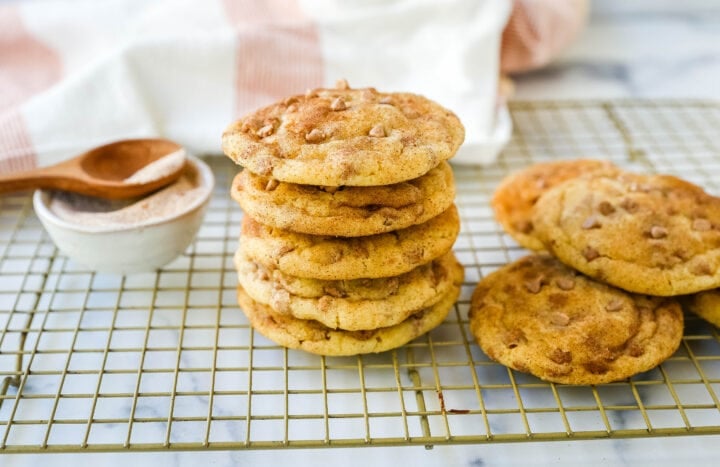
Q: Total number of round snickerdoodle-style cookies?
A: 9